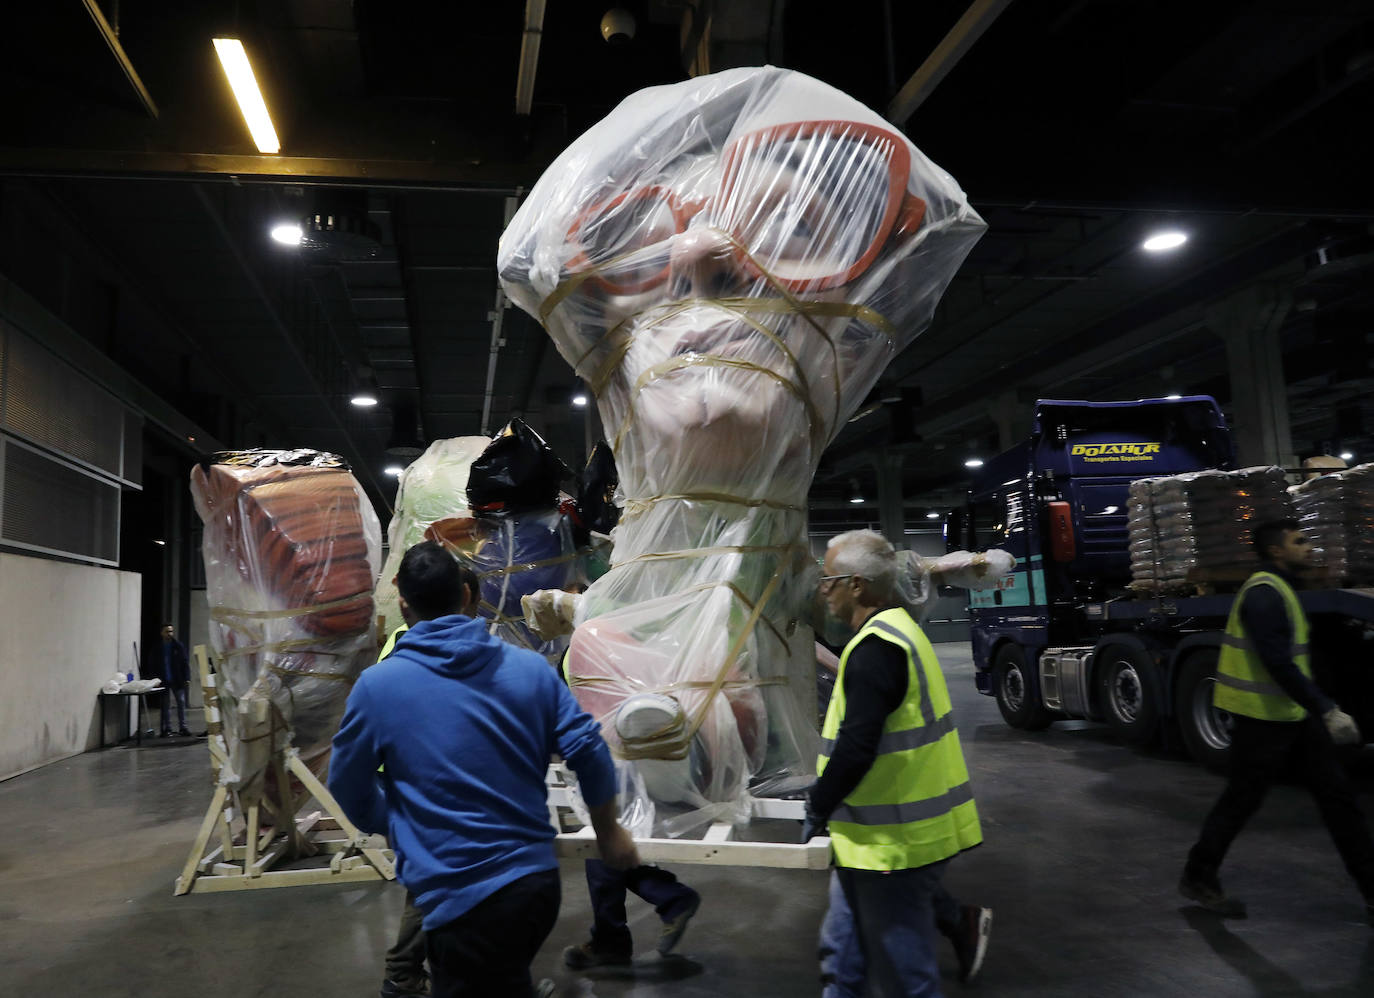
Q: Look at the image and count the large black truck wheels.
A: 3